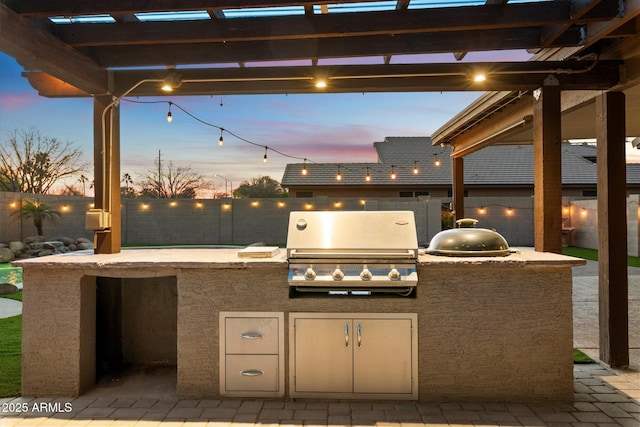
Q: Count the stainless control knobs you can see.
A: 4